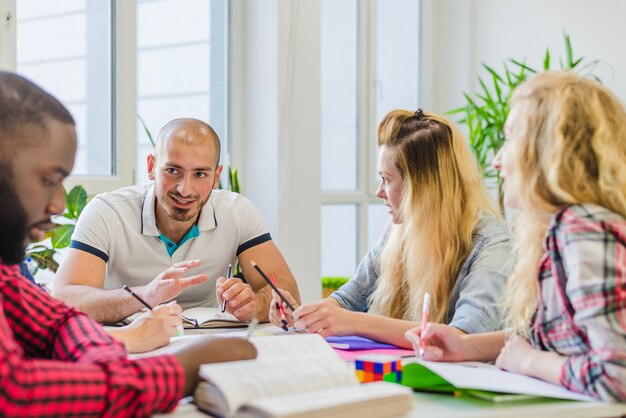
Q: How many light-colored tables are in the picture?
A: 1